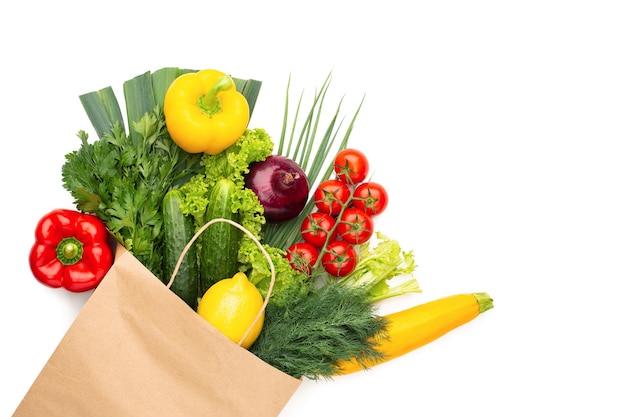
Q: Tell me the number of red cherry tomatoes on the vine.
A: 7